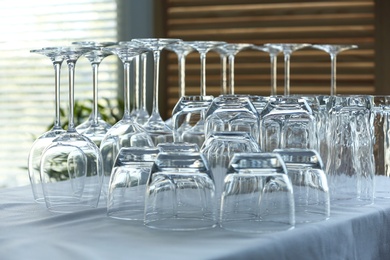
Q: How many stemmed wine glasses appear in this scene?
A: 14